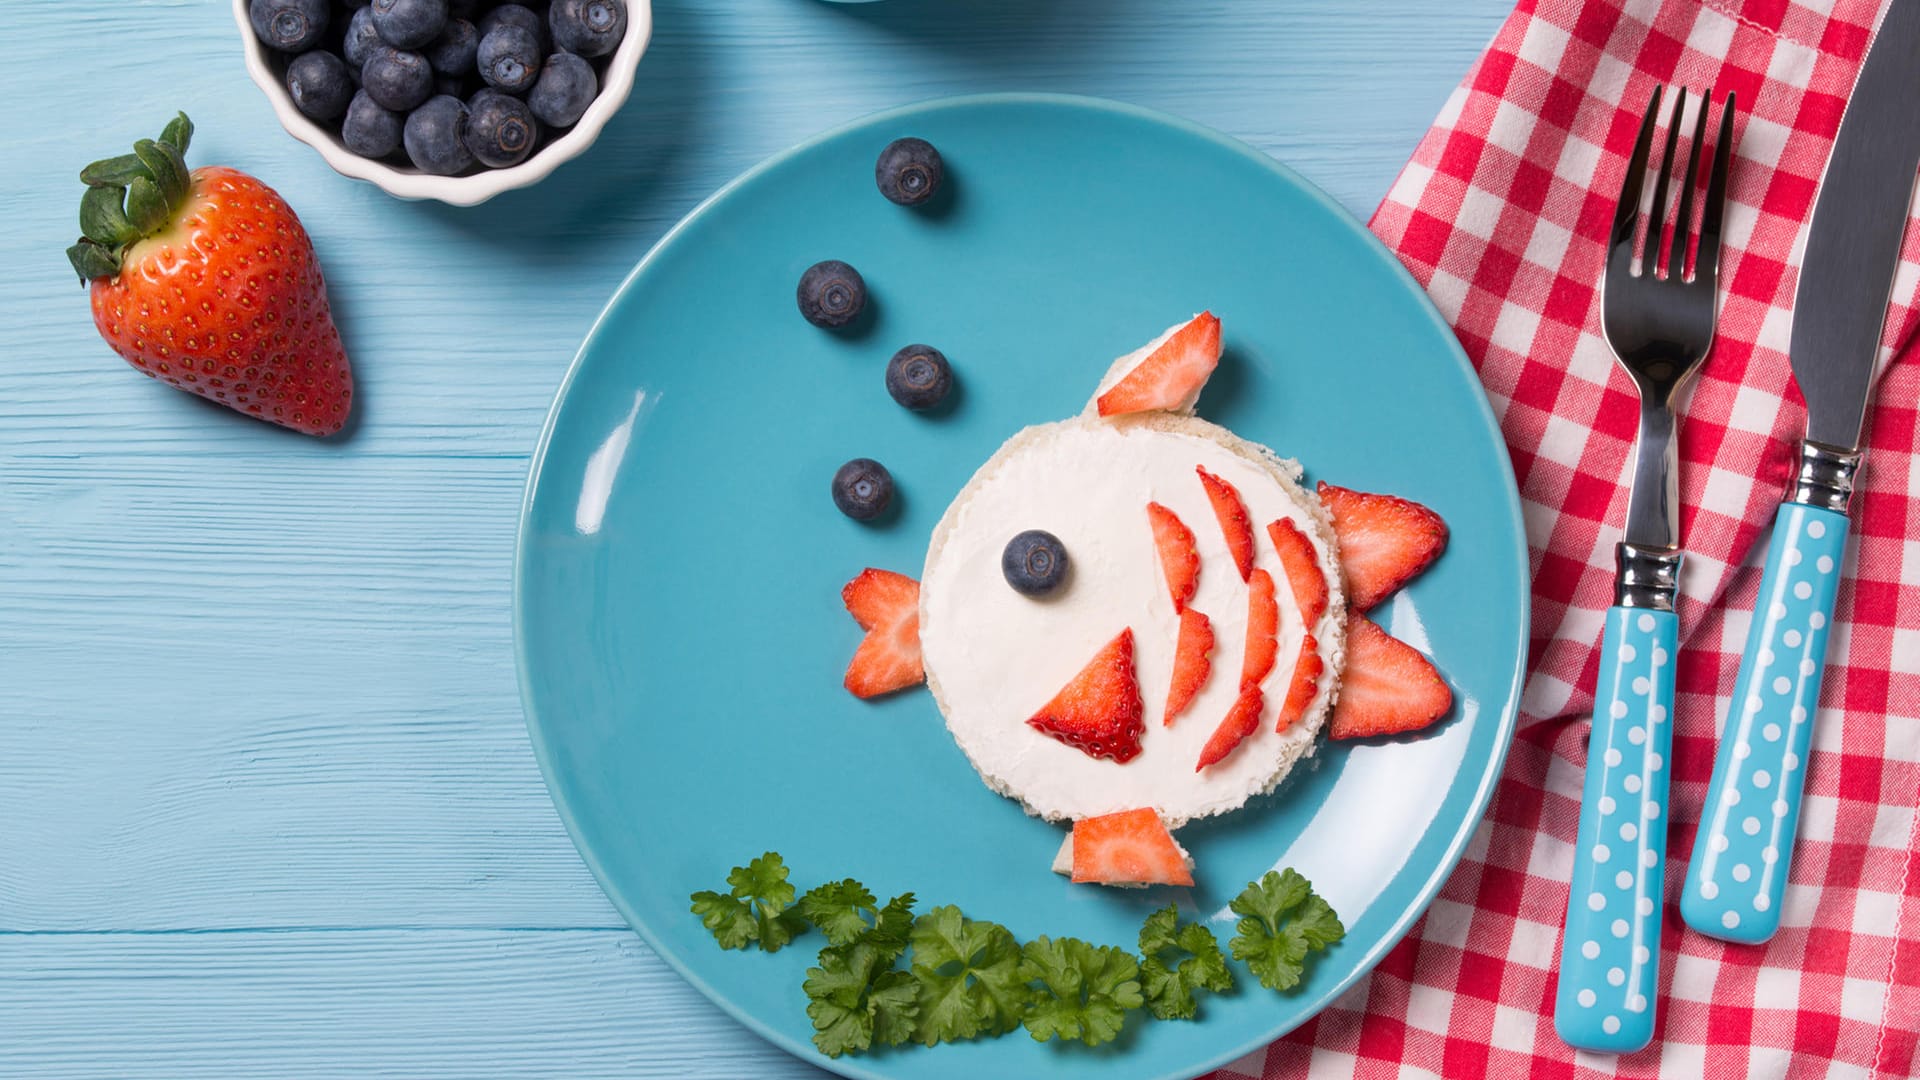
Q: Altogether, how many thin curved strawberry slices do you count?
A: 7